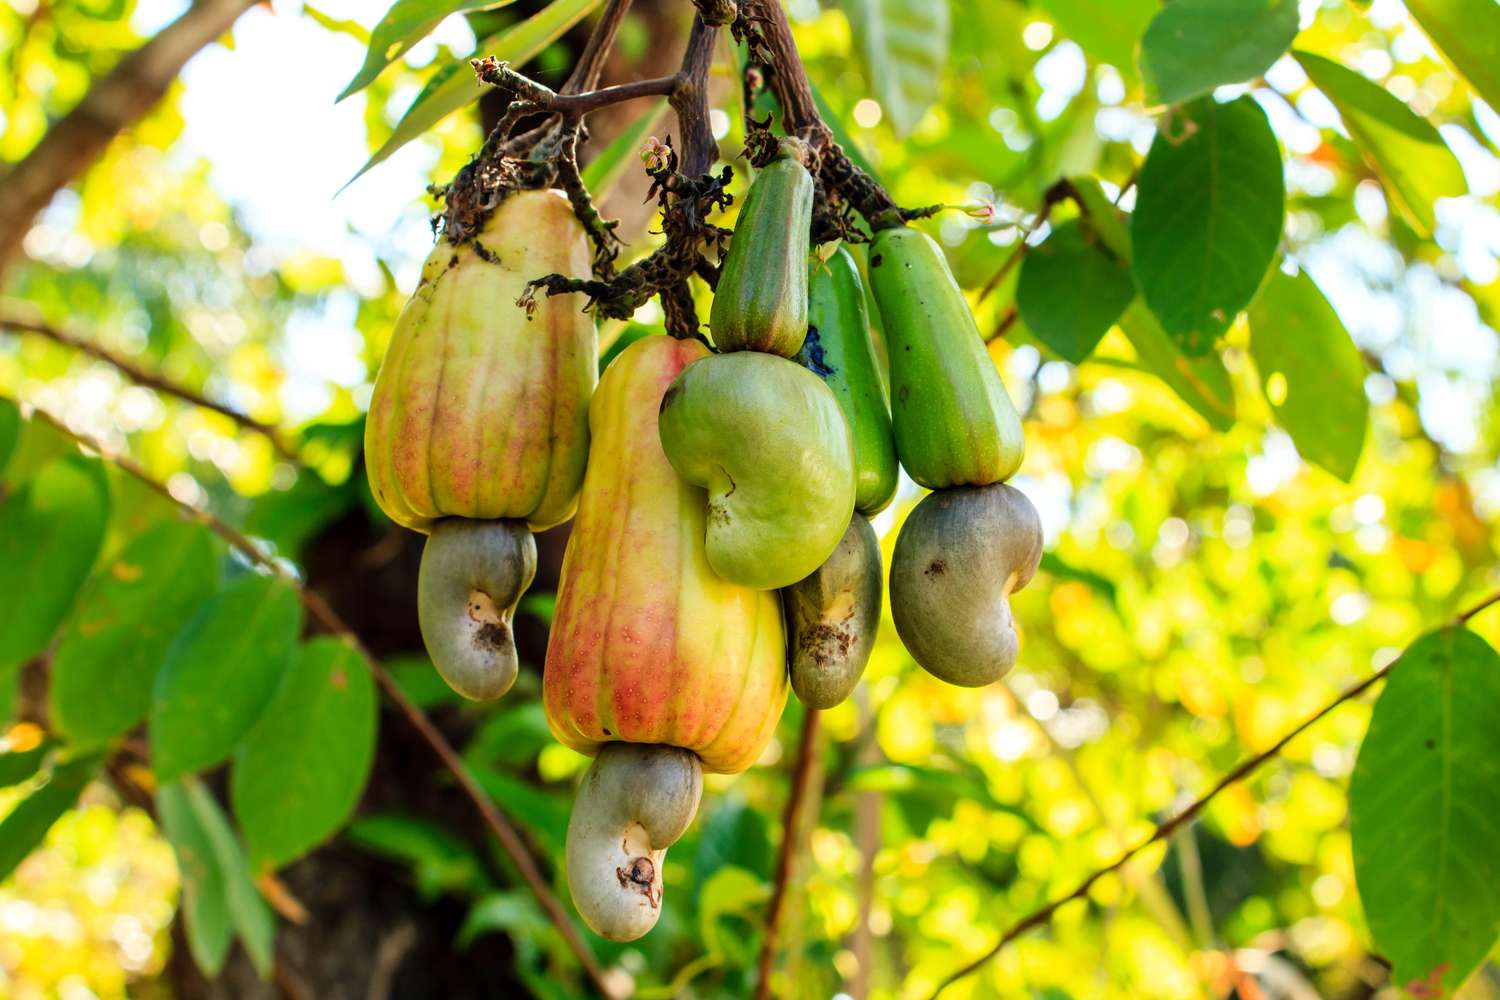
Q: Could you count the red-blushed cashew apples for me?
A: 2